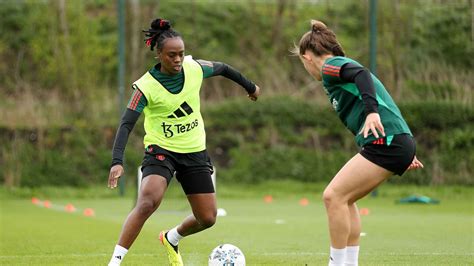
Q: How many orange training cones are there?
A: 7